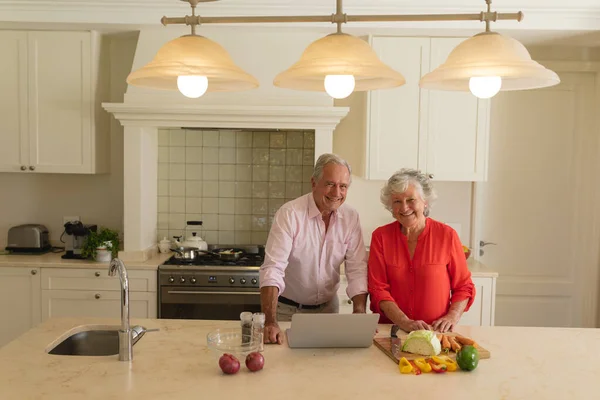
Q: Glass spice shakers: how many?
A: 2